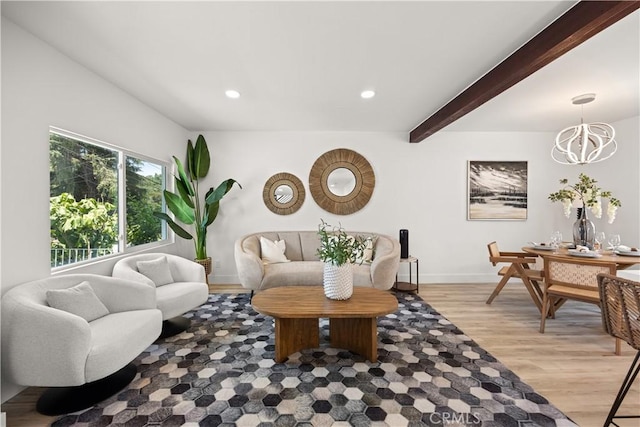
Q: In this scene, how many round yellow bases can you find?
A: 0